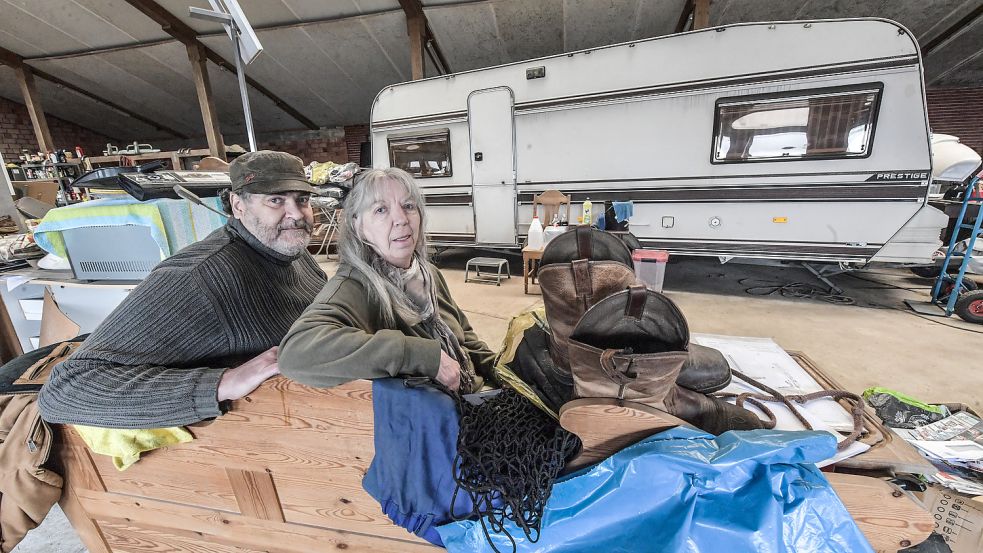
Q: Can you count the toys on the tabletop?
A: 0